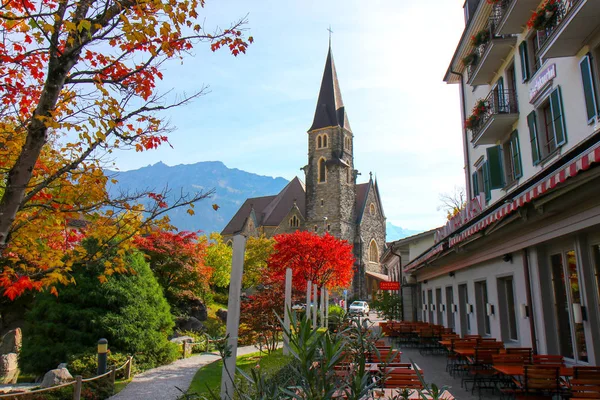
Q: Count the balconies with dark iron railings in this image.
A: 4